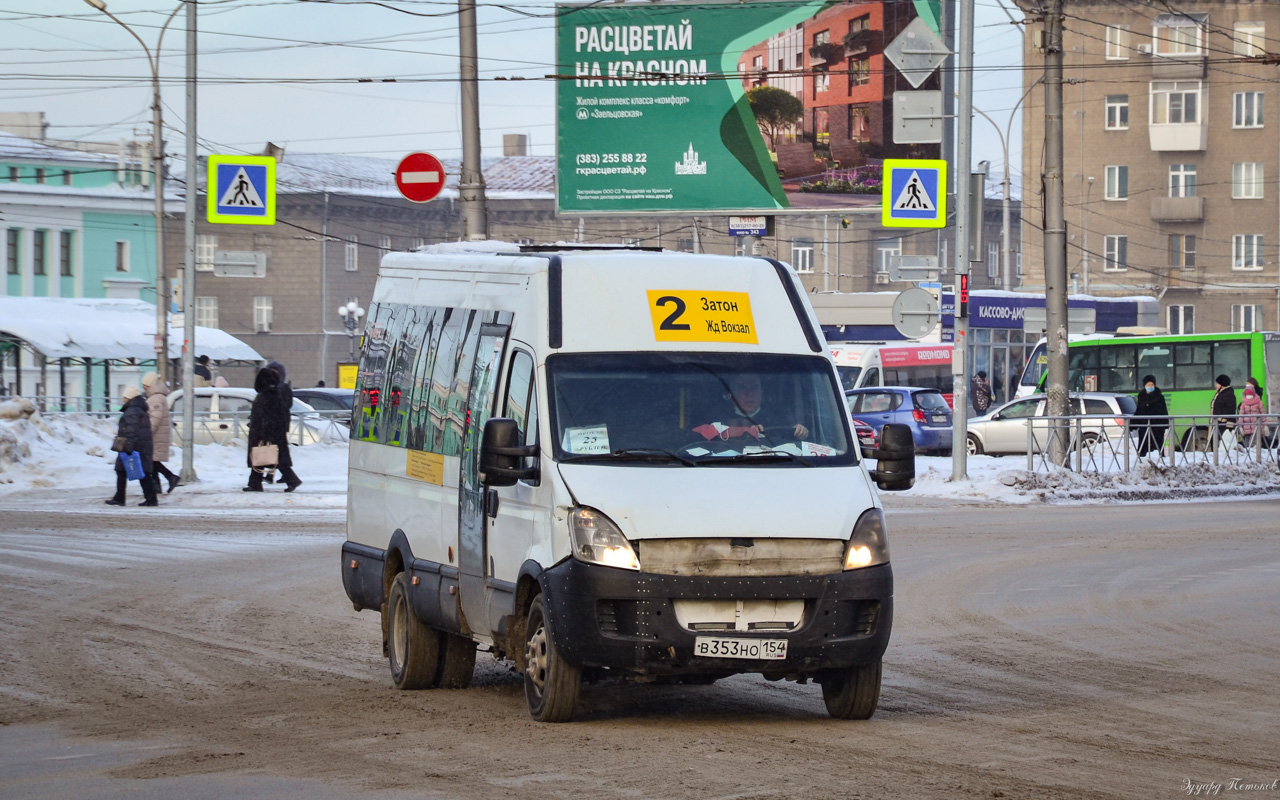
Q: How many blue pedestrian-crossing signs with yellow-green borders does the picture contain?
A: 2